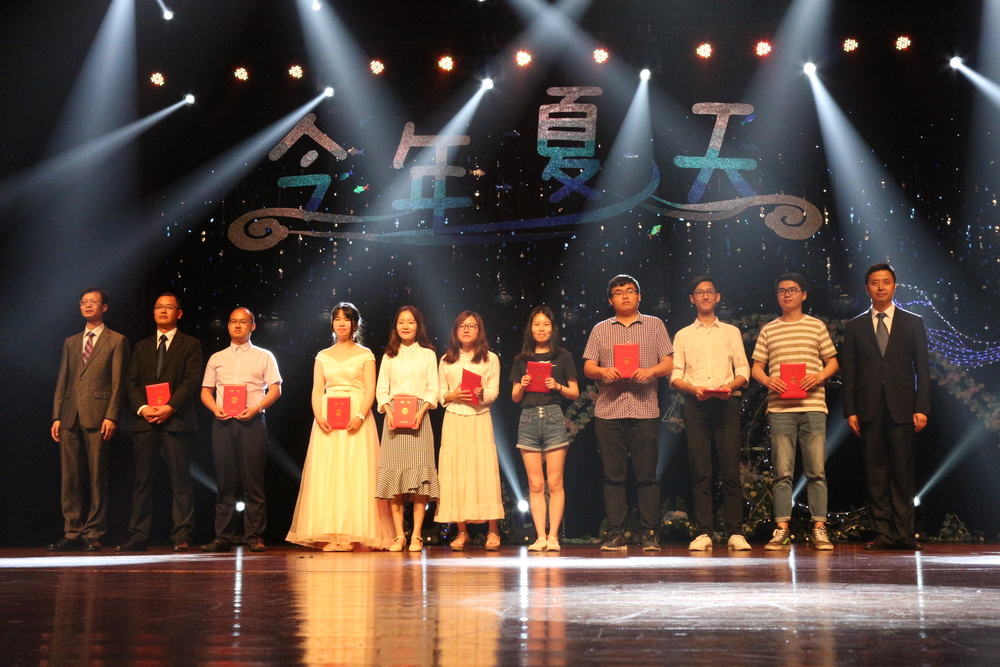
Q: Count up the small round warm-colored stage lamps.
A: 11